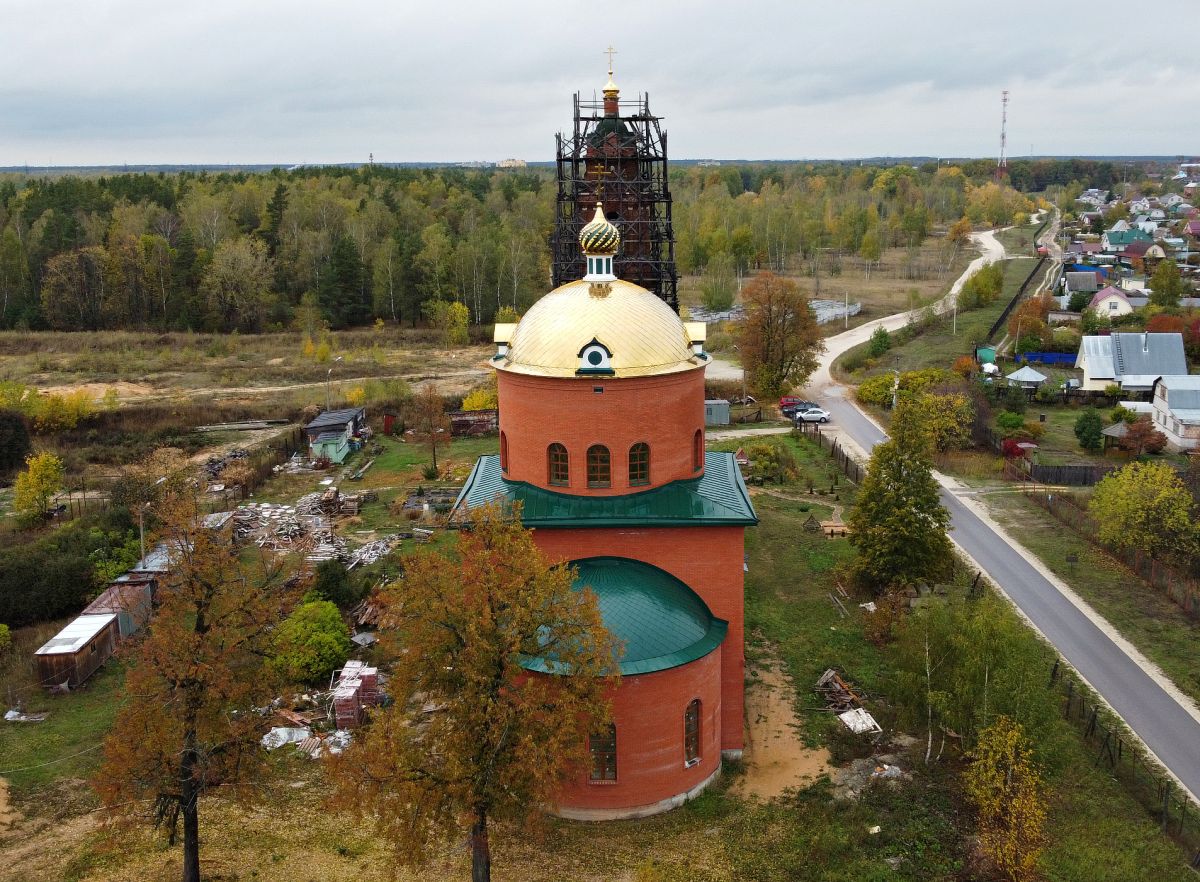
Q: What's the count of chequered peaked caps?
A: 0